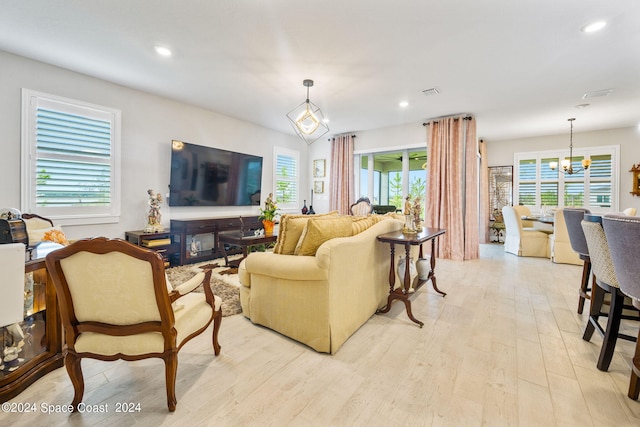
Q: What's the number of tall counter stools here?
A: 3